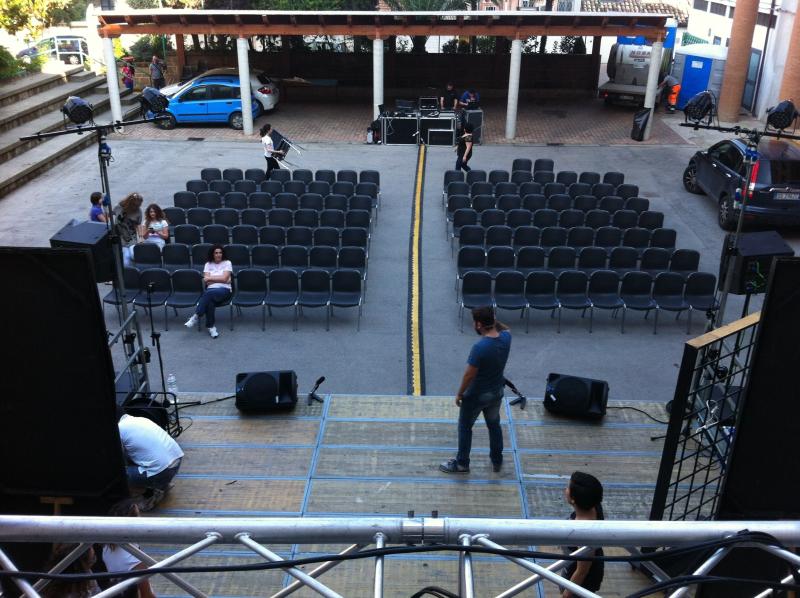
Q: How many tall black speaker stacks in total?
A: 2